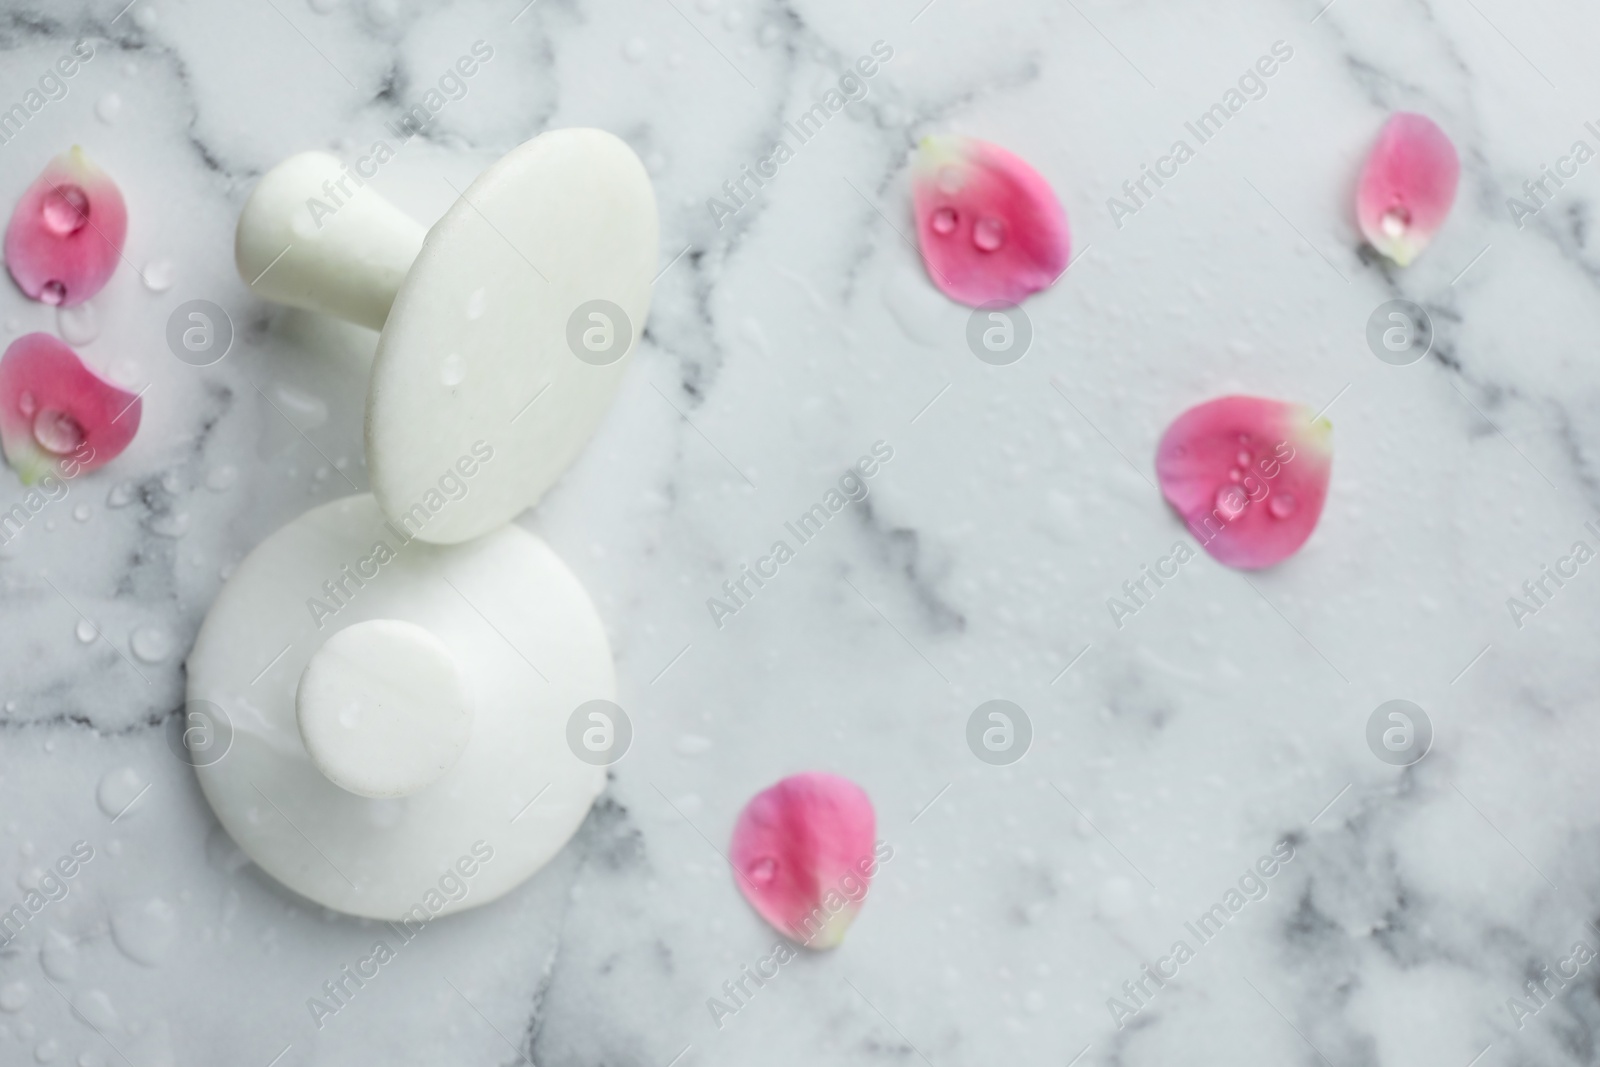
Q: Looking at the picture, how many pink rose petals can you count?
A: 6